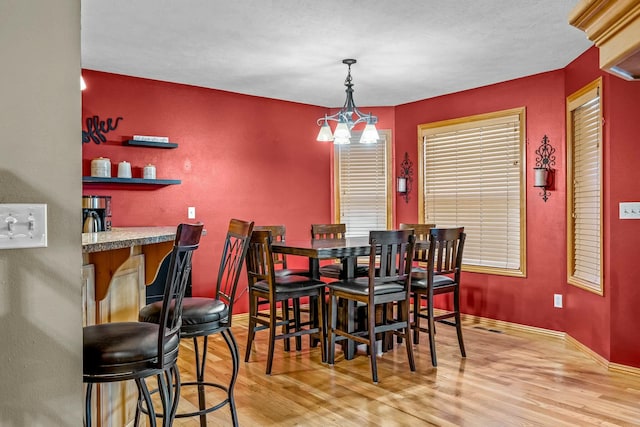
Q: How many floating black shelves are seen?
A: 2